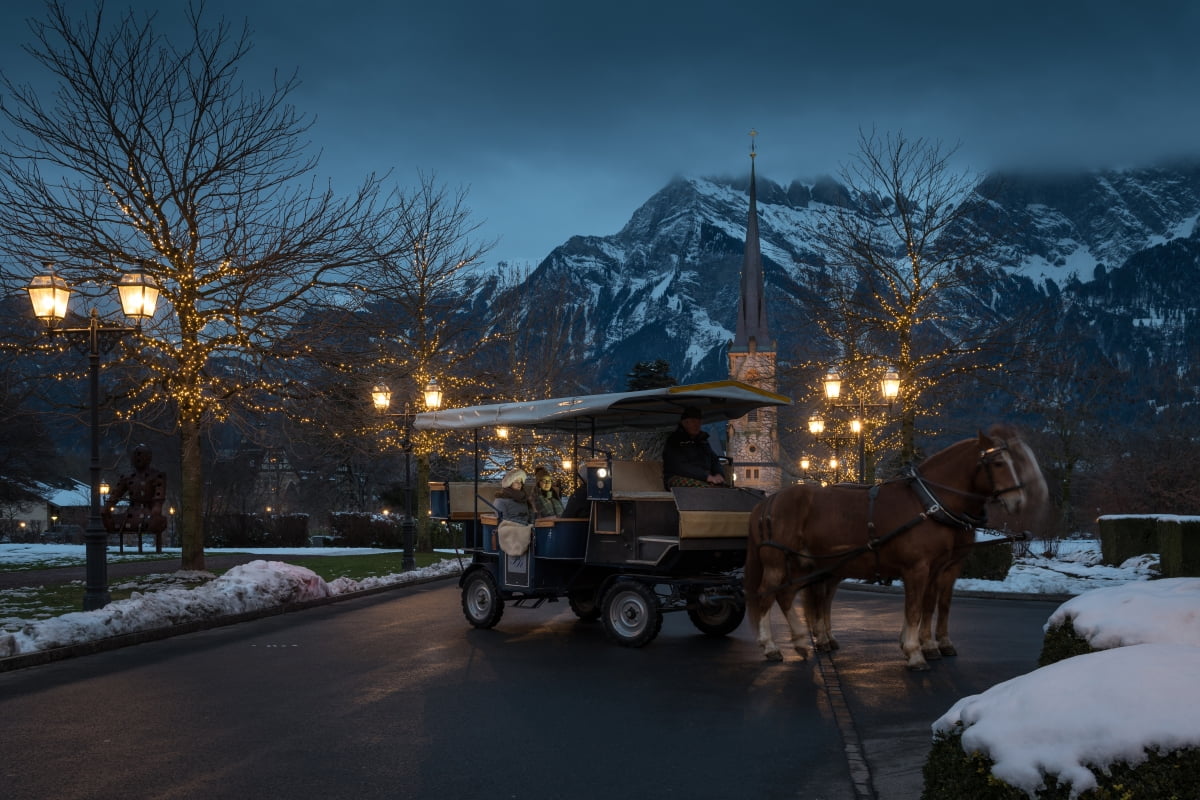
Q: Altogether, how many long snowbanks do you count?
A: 1